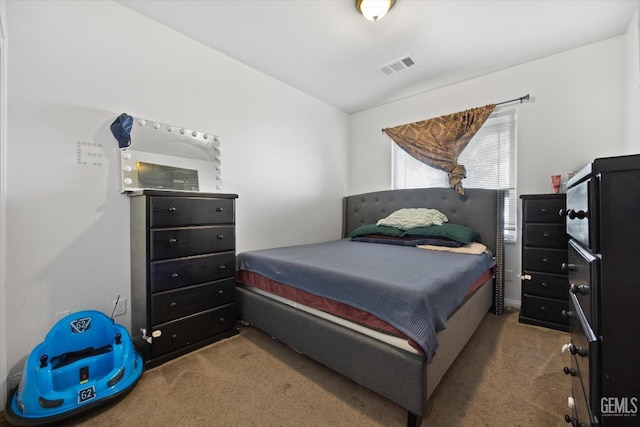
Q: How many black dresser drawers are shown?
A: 15